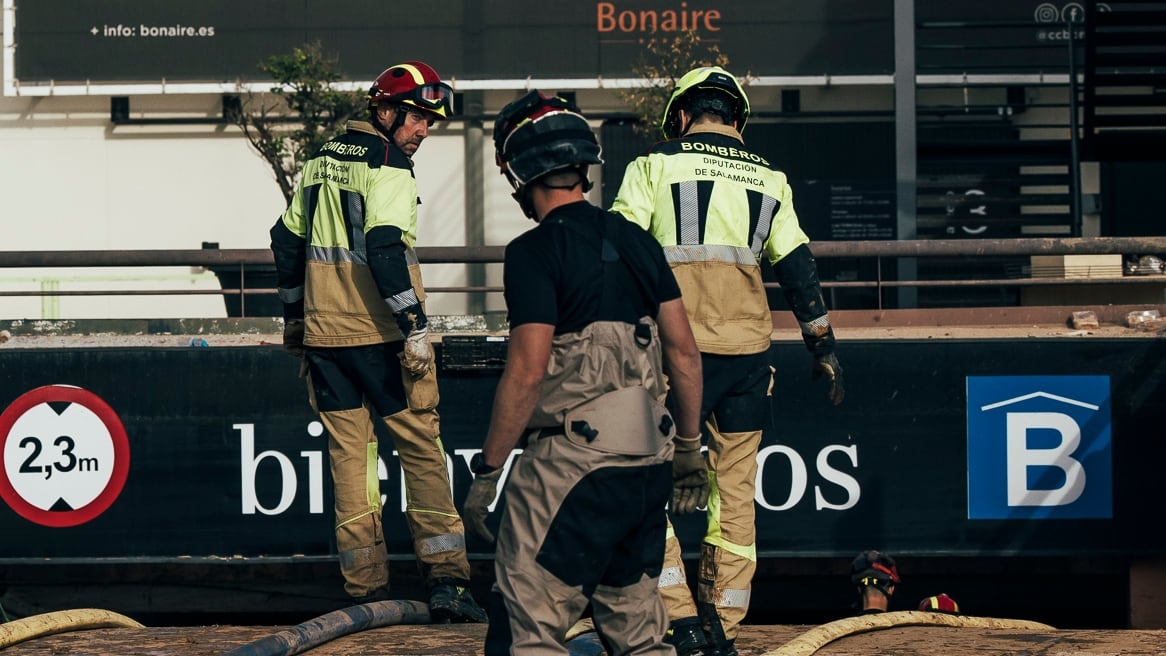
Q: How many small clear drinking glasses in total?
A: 0